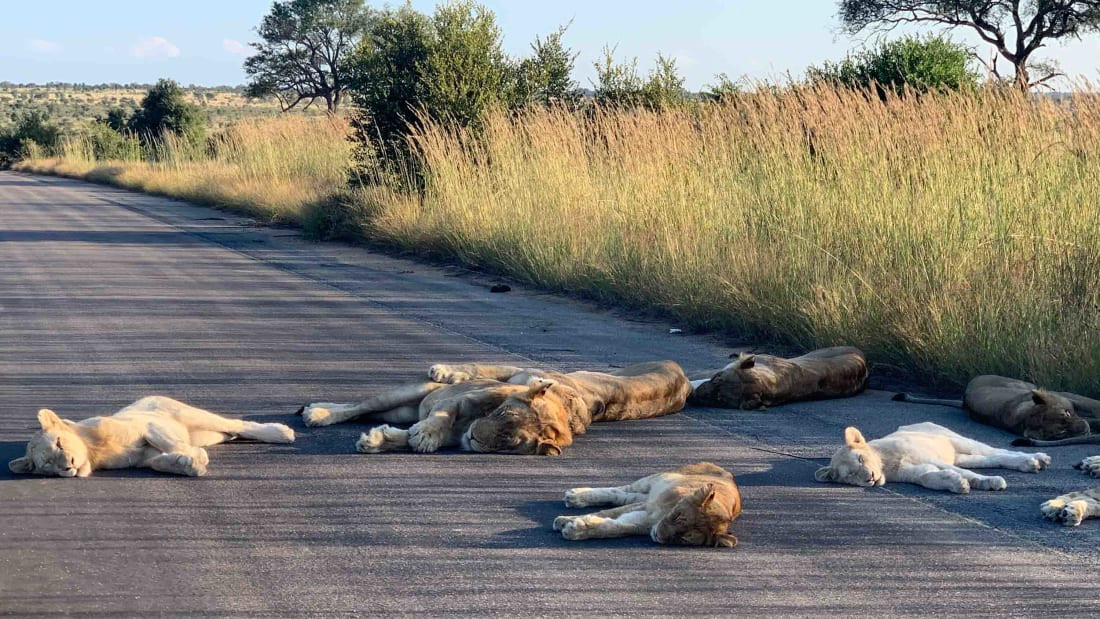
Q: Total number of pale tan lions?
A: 2